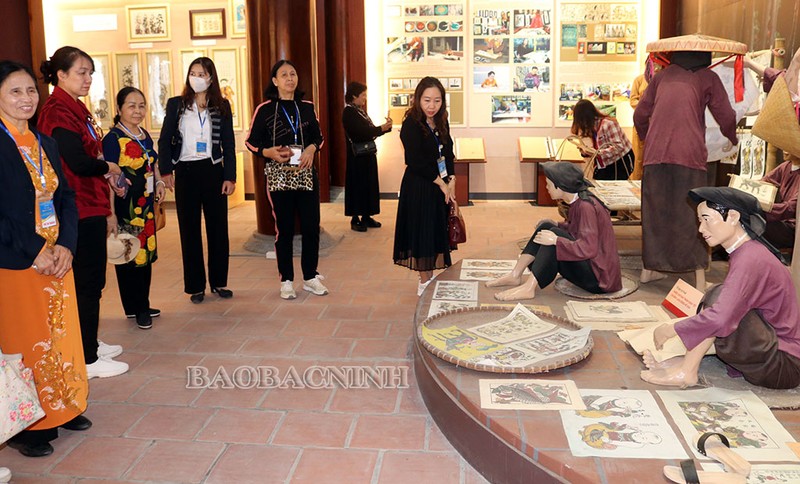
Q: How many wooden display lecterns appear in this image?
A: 2